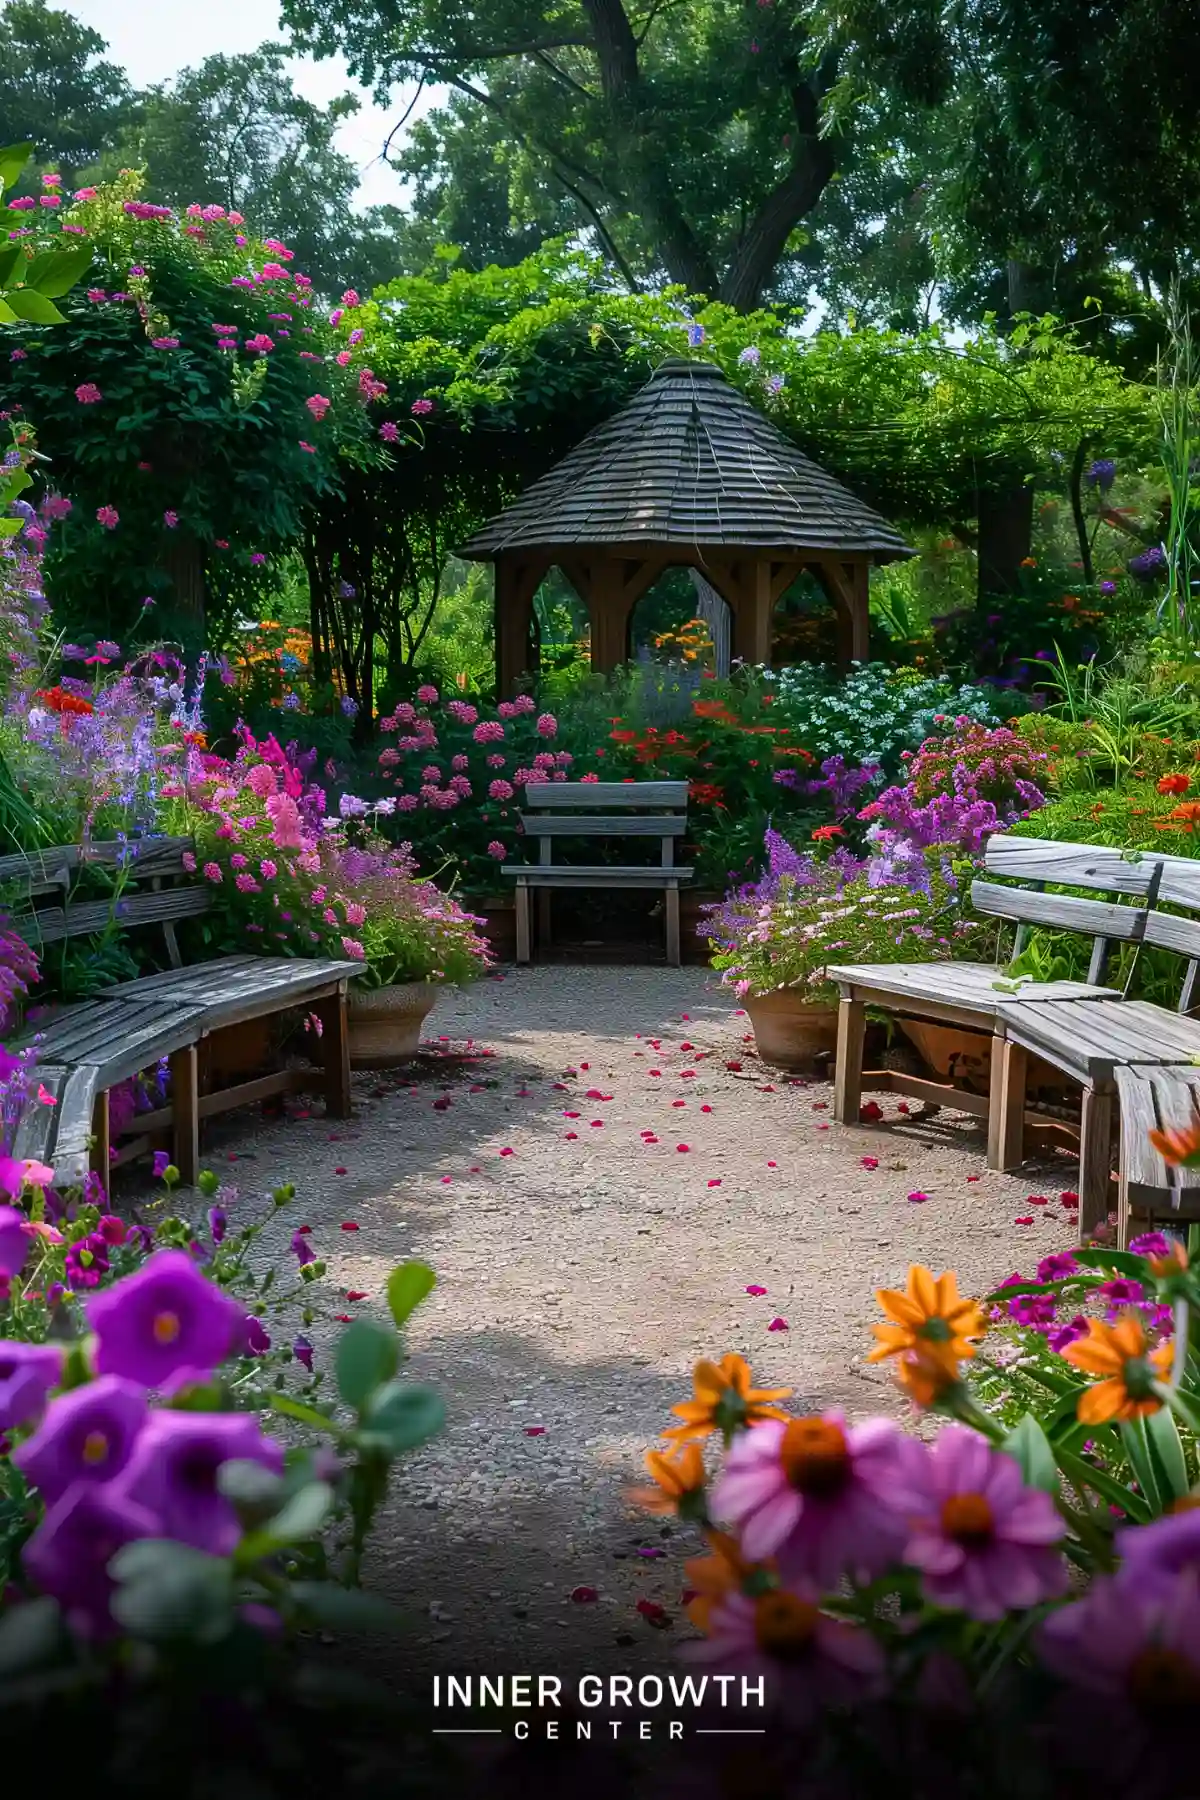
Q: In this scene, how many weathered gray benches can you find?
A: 3